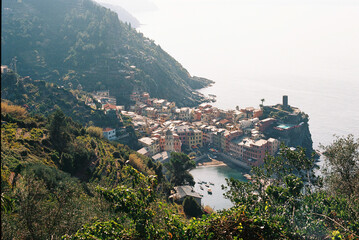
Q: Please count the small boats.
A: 7